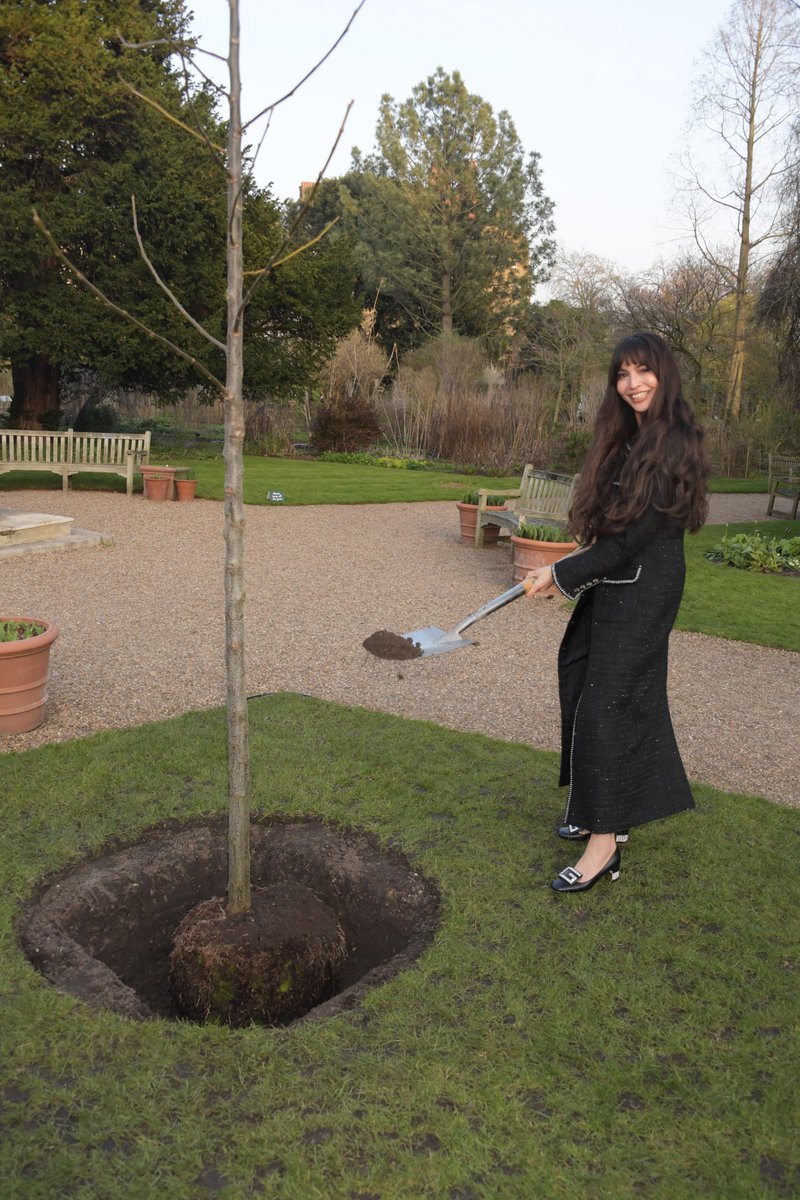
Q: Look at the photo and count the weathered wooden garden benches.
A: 3